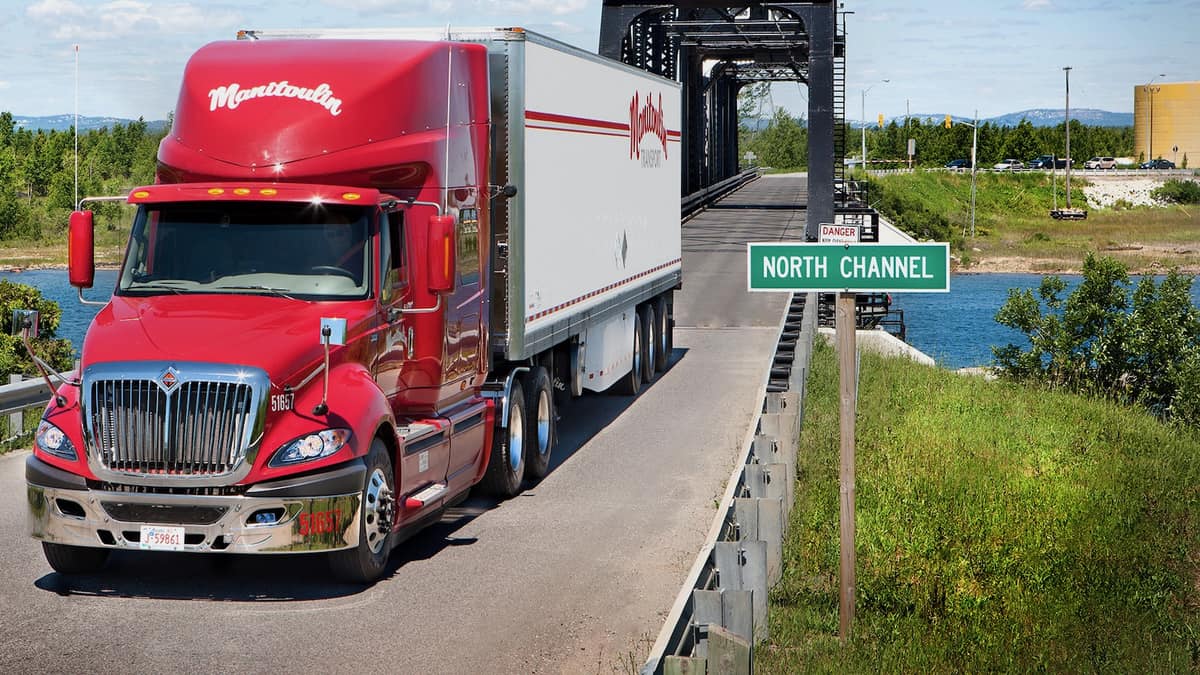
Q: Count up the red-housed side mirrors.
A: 2